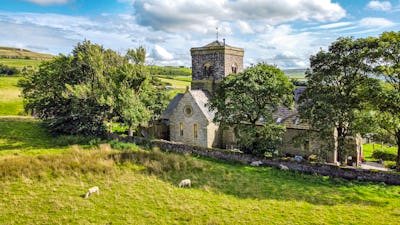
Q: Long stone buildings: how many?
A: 1